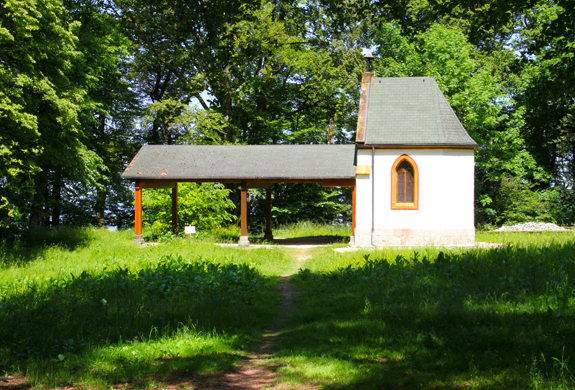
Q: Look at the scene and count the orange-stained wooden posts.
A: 5